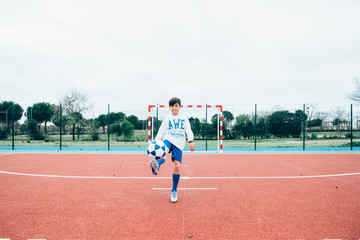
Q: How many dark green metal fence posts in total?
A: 8